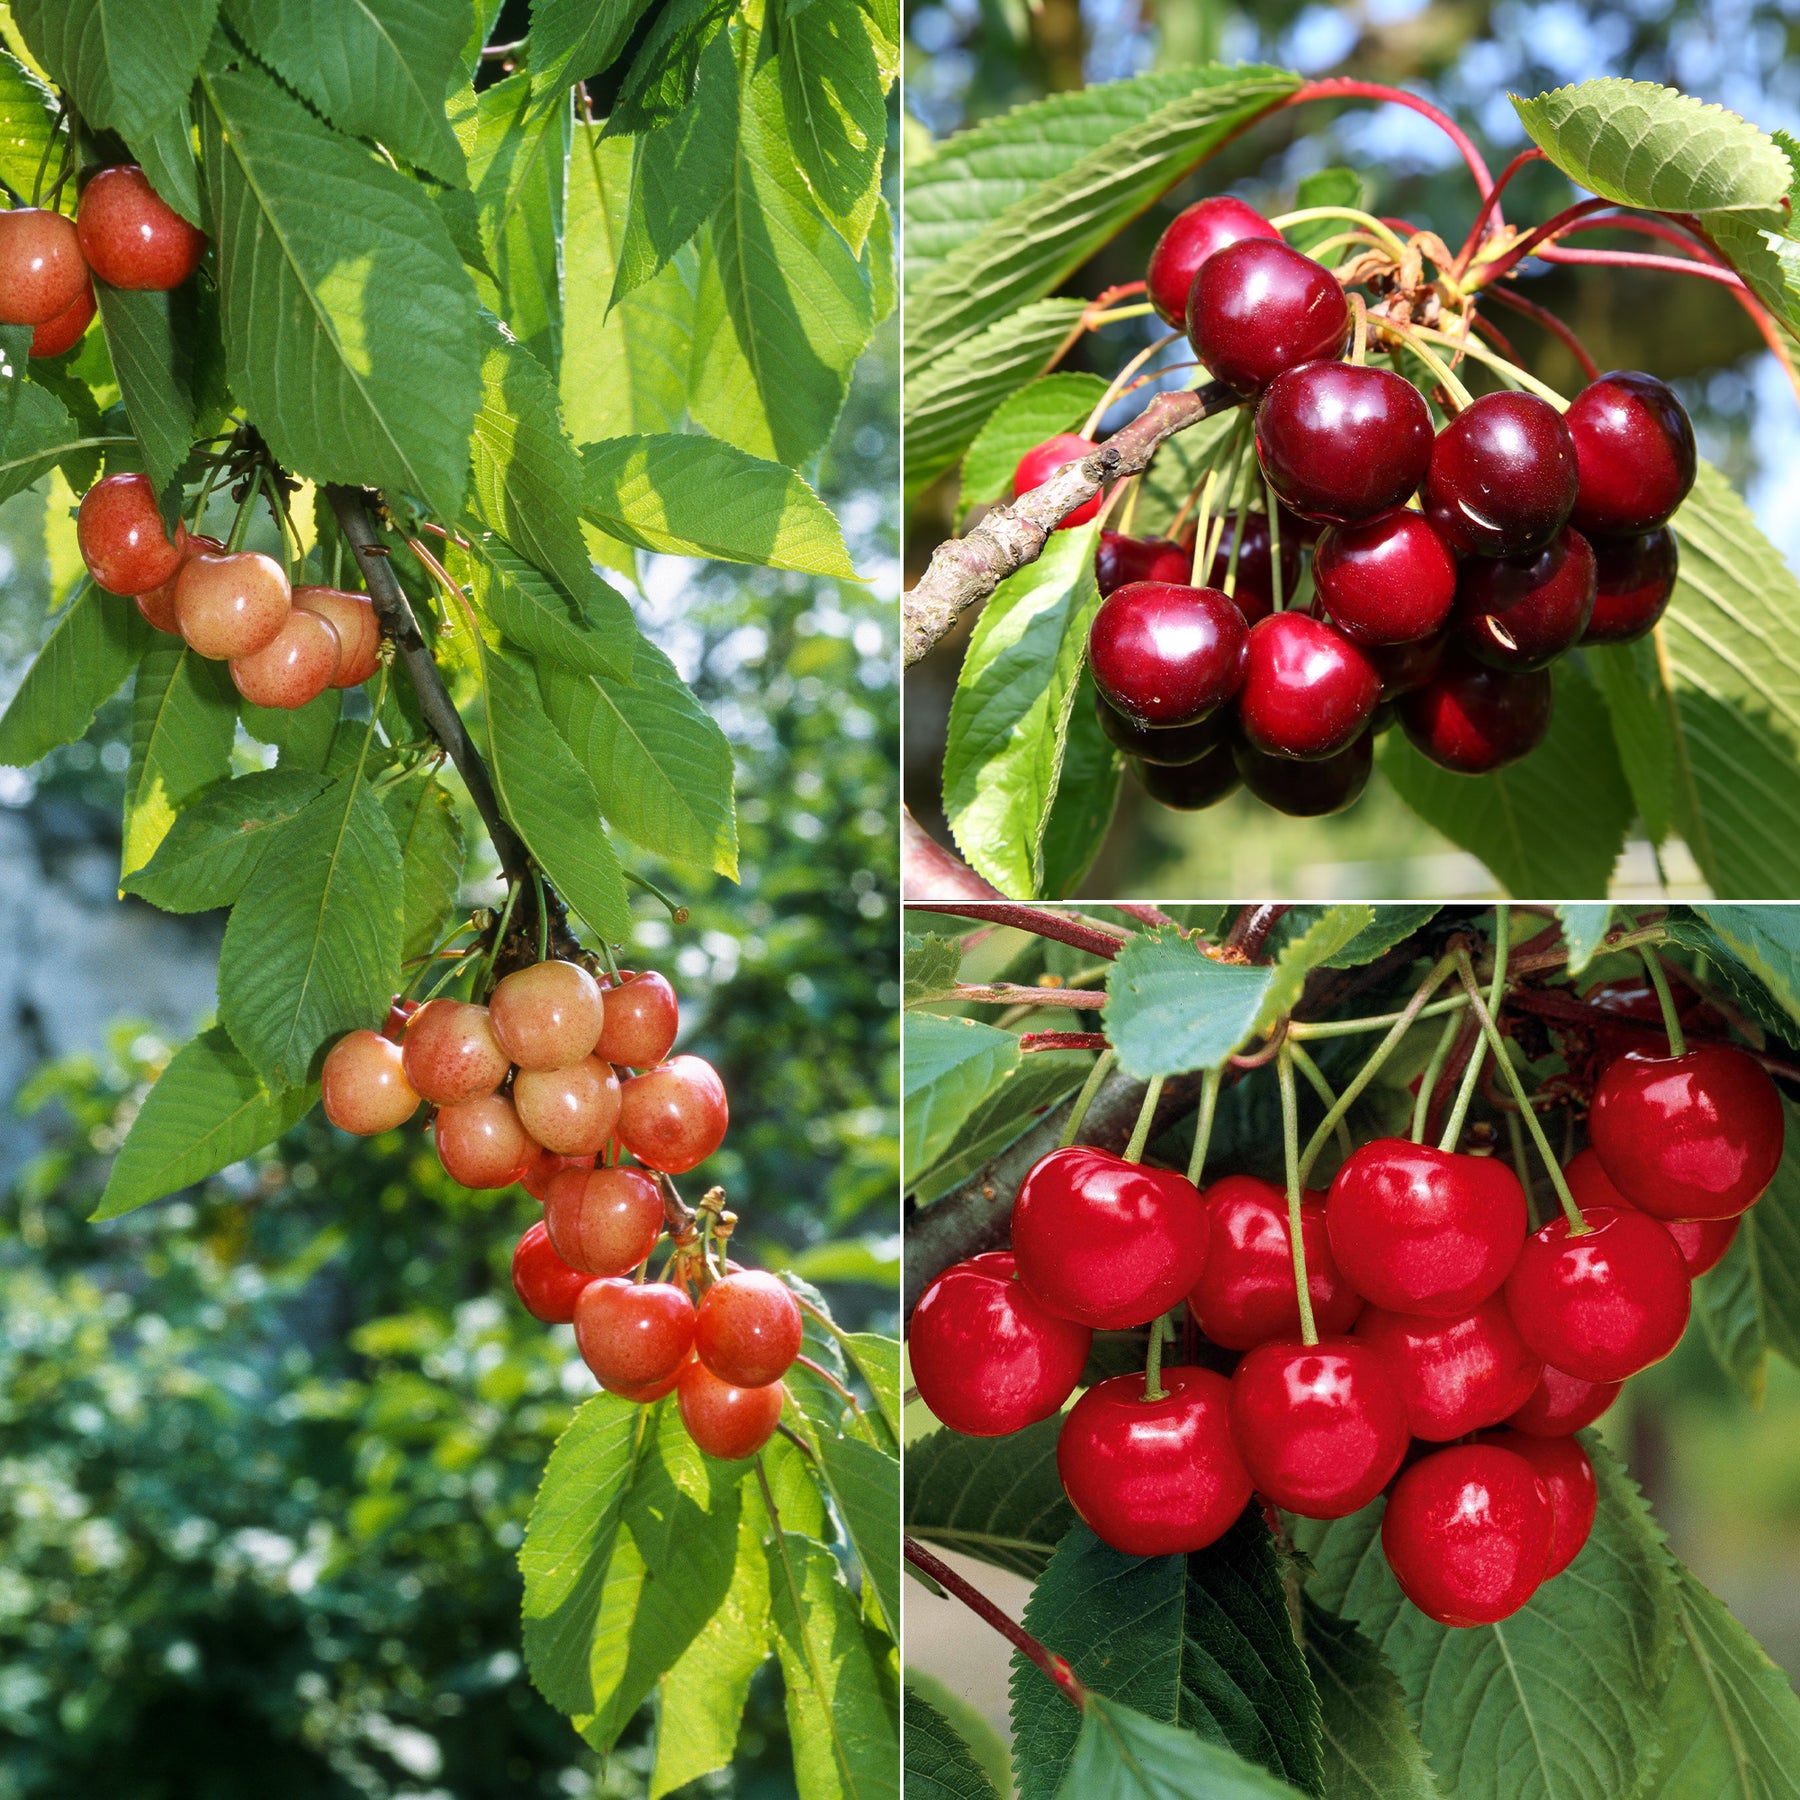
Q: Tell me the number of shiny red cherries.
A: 13